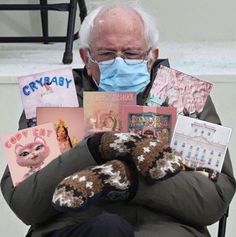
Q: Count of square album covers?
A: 7